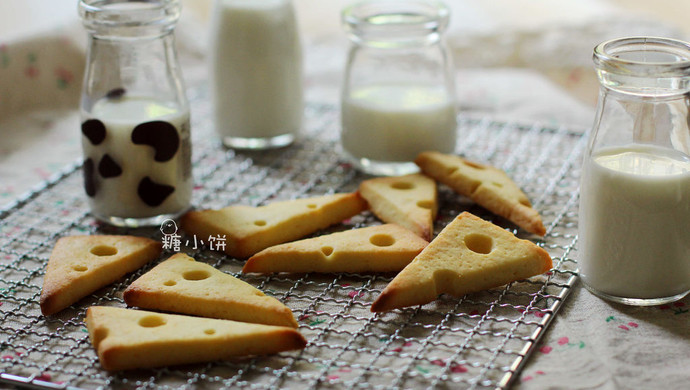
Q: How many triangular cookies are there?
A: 8